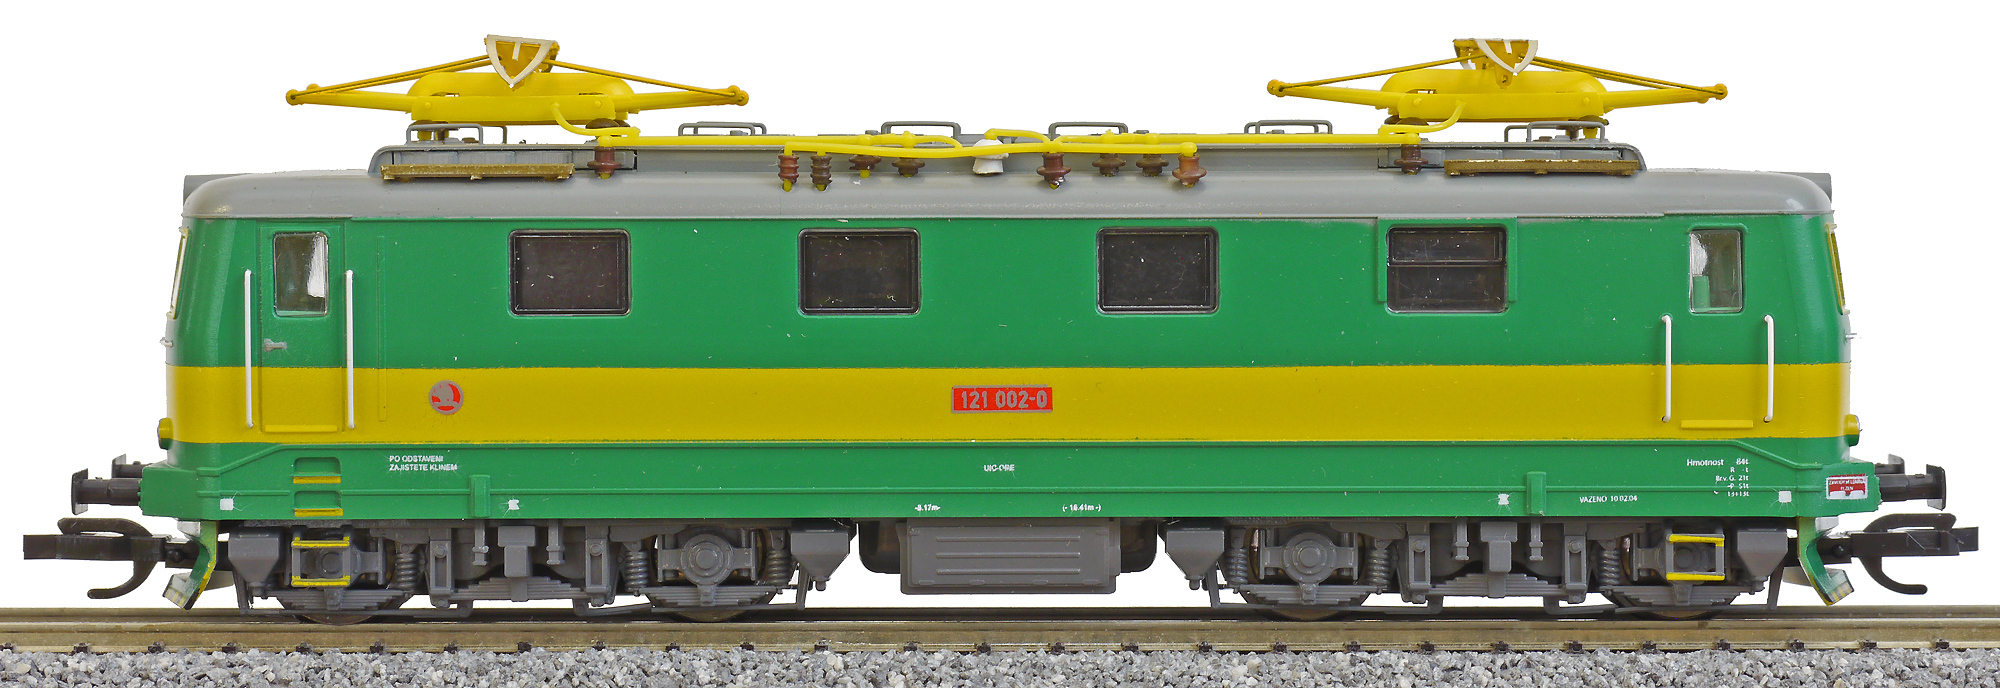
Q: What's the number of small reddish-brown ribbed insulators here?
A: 10